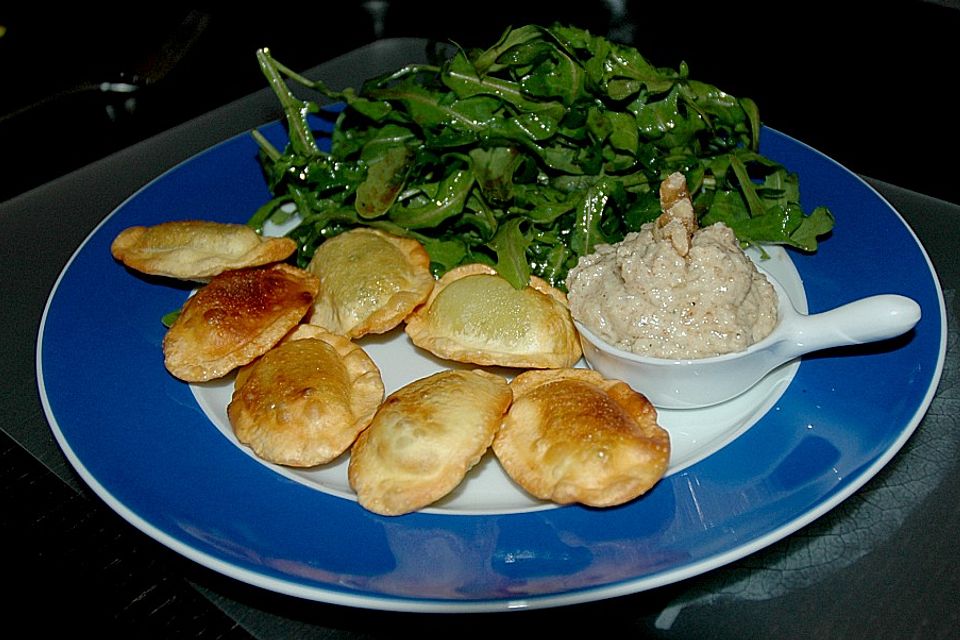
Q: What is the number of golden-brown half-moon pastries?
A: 7